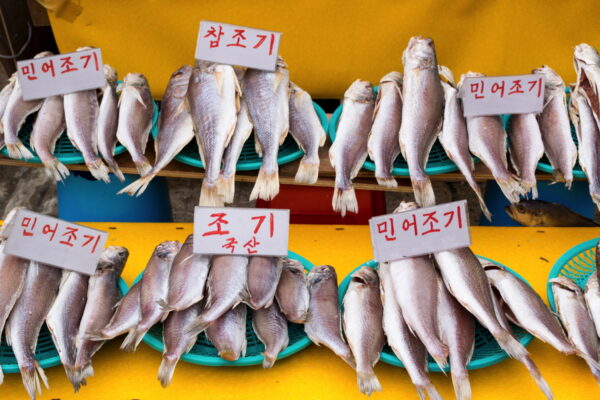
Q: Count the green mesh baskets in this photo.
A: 8